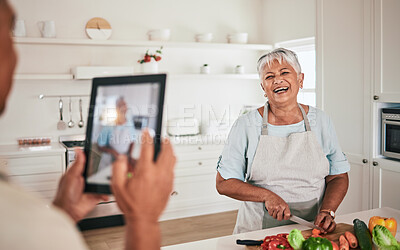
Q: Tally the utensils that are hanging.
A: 3